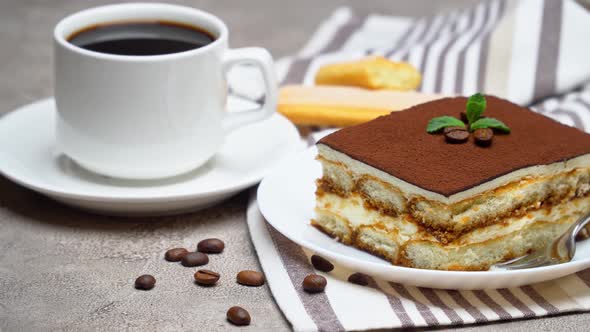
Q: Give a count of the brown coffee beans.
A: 12